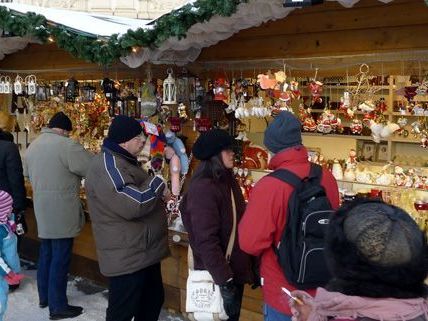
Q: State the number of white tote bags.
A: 1